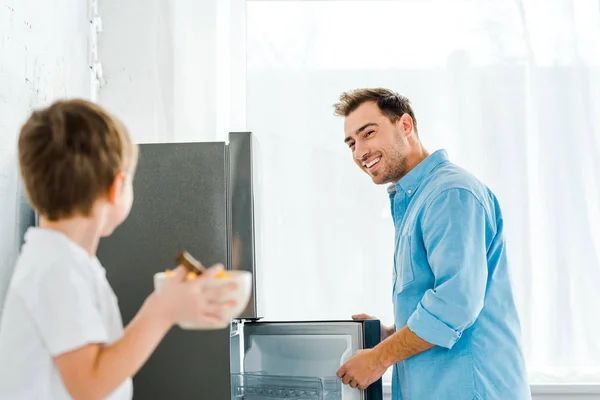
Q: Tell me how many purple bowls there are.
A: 0